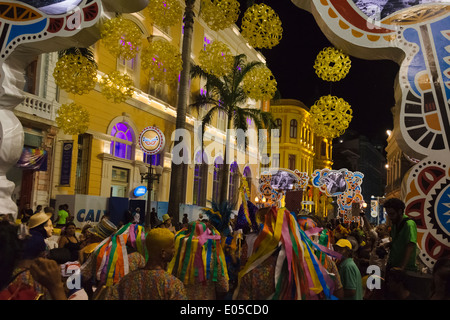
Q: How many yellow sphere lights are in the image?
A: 12